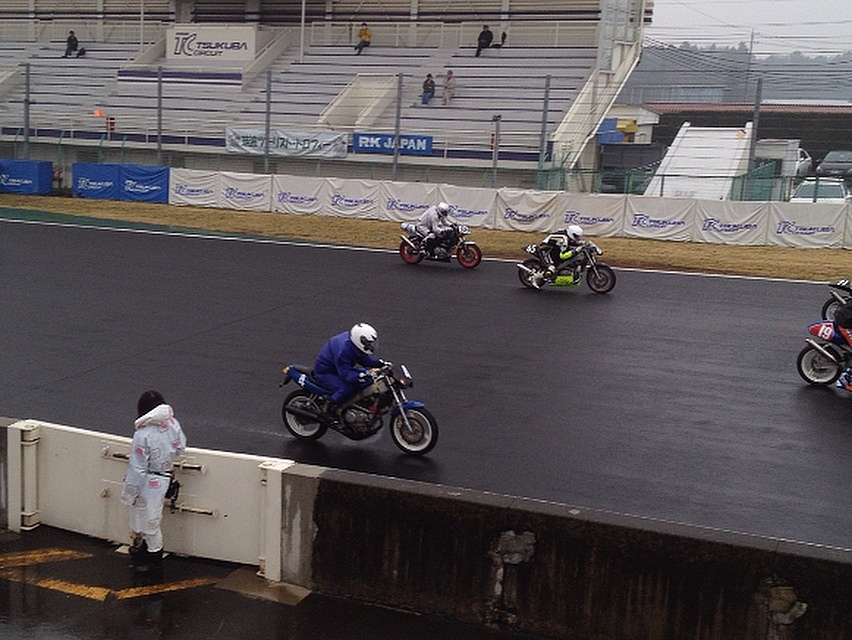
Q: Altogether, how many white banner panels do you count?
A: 11